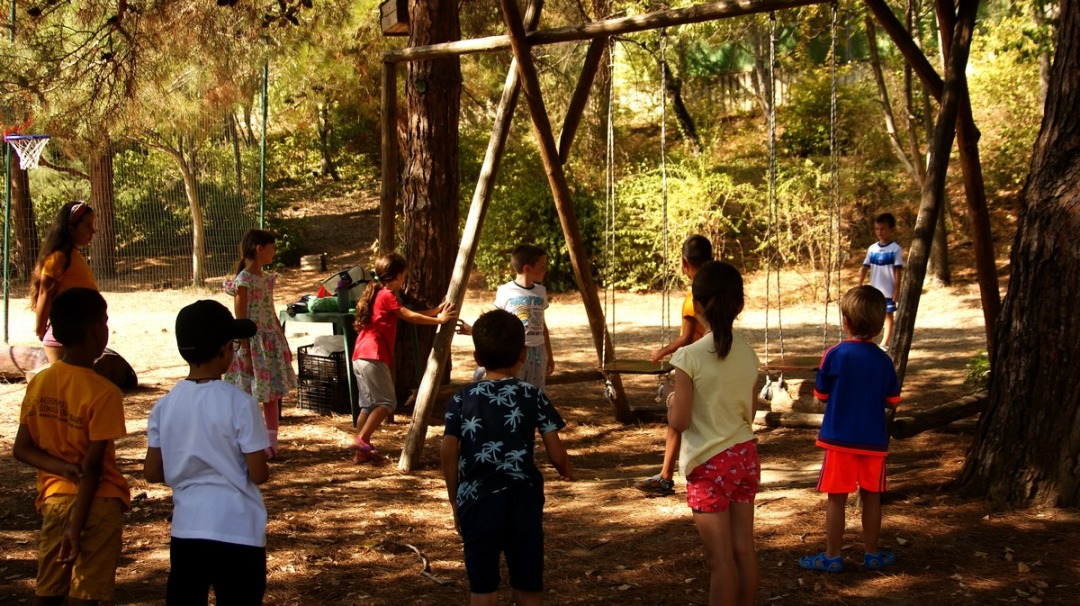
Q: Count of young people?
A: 11